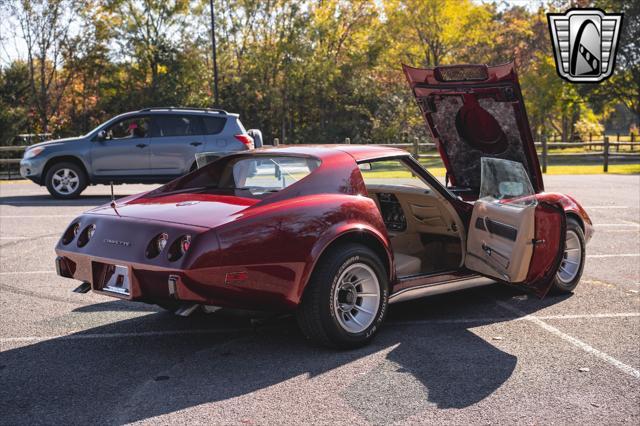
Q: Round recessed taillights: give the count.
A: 4